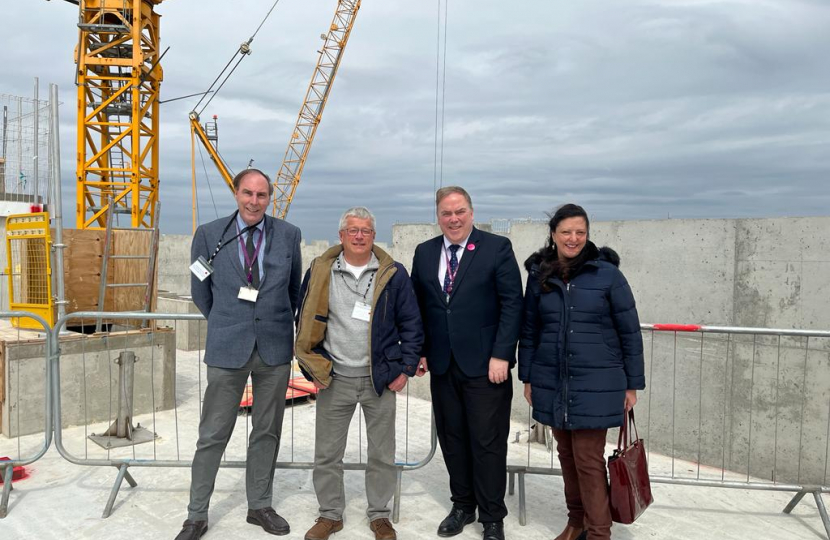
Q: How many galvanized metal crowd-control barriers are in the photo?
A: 3